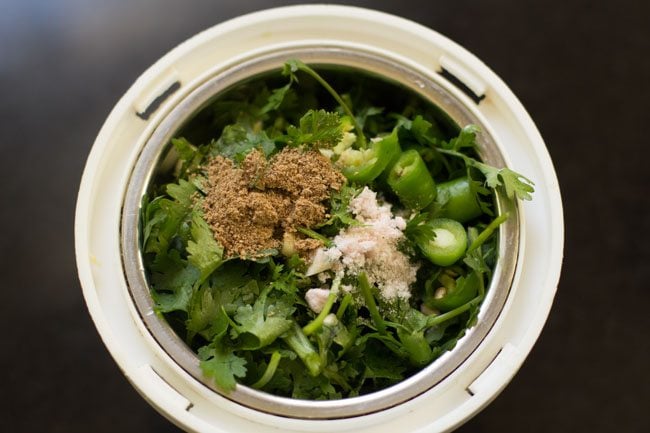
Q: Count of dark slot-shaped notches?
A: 2